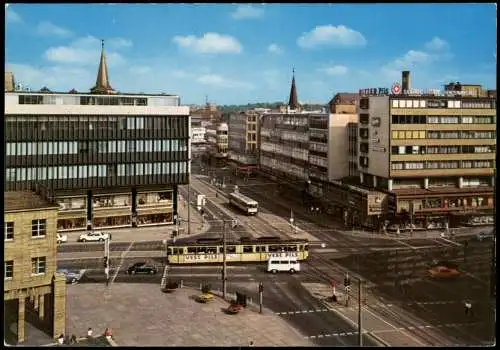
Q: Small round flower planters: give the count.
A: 3